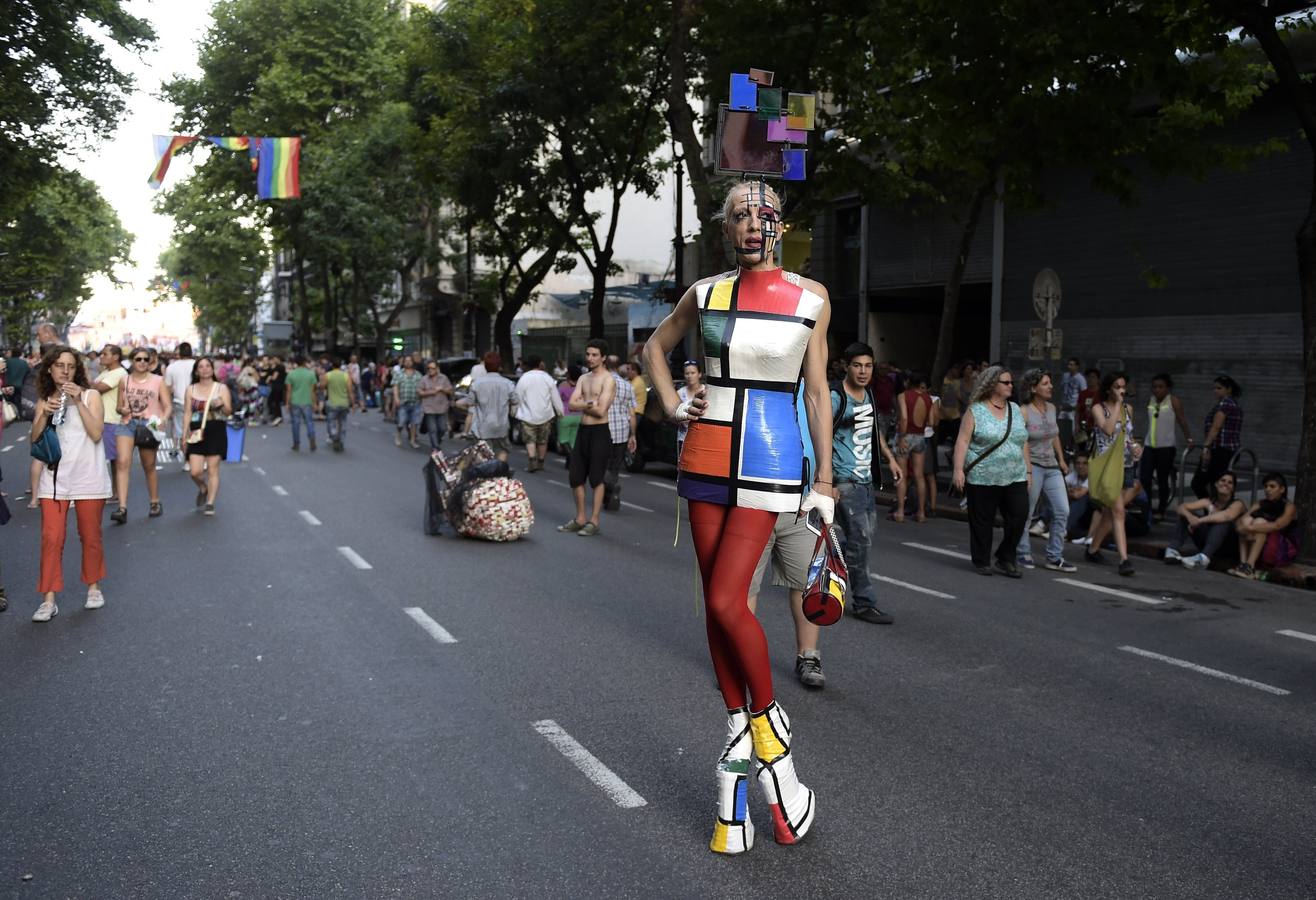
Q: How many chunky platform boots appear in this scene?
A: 2